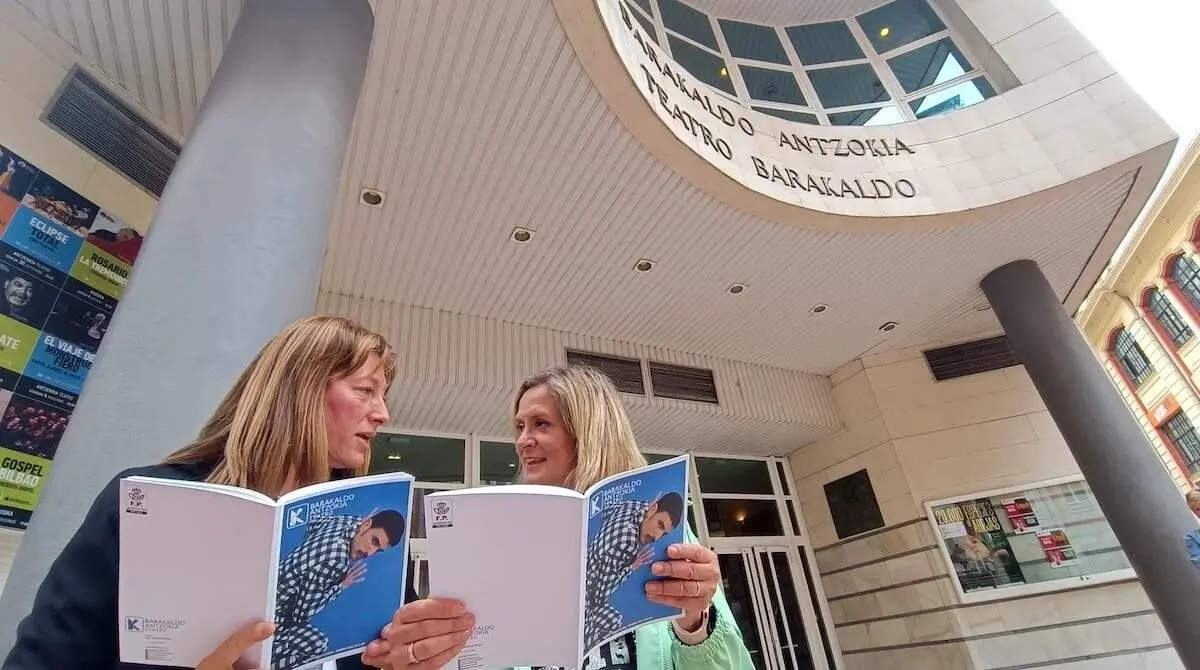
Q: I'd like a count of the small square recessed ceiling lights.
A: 6